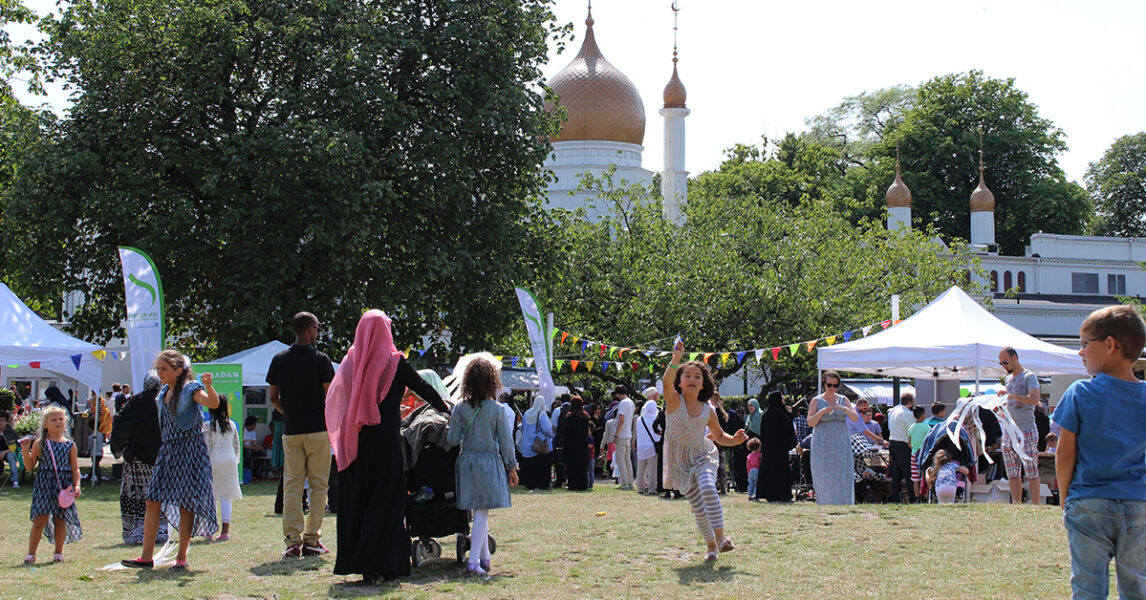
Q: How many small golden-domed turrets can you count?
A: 3